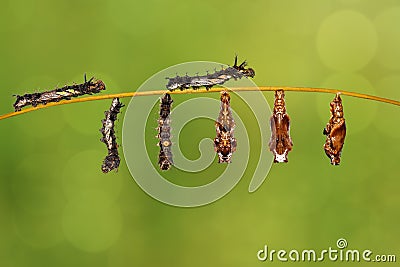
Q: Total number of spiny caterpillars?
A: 4